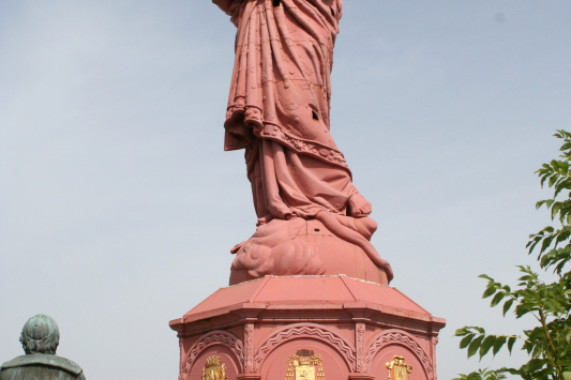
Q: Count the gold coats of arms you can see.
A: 3